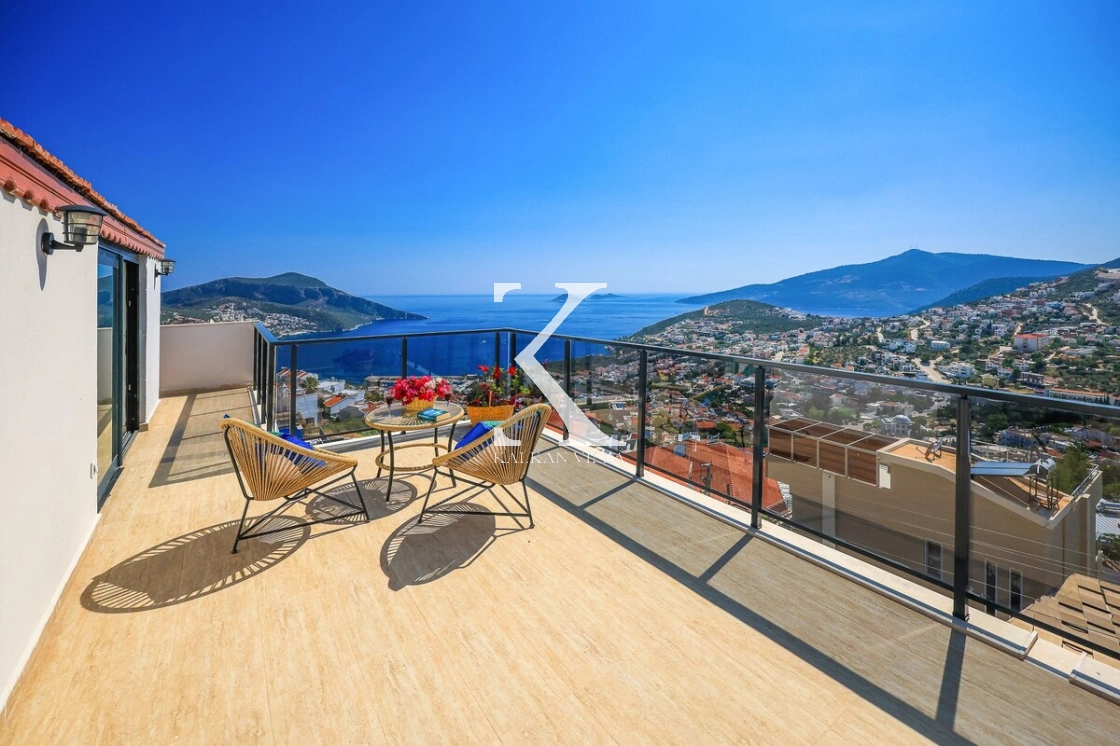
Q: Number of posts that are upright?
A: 12